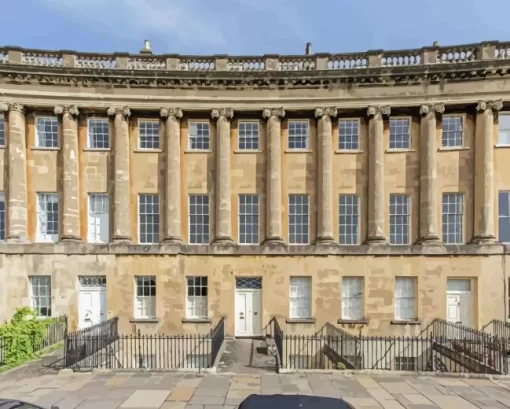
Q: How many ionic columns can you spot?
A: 10